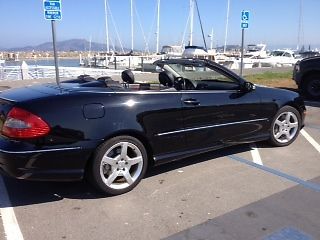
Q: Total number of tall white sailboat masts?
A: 5